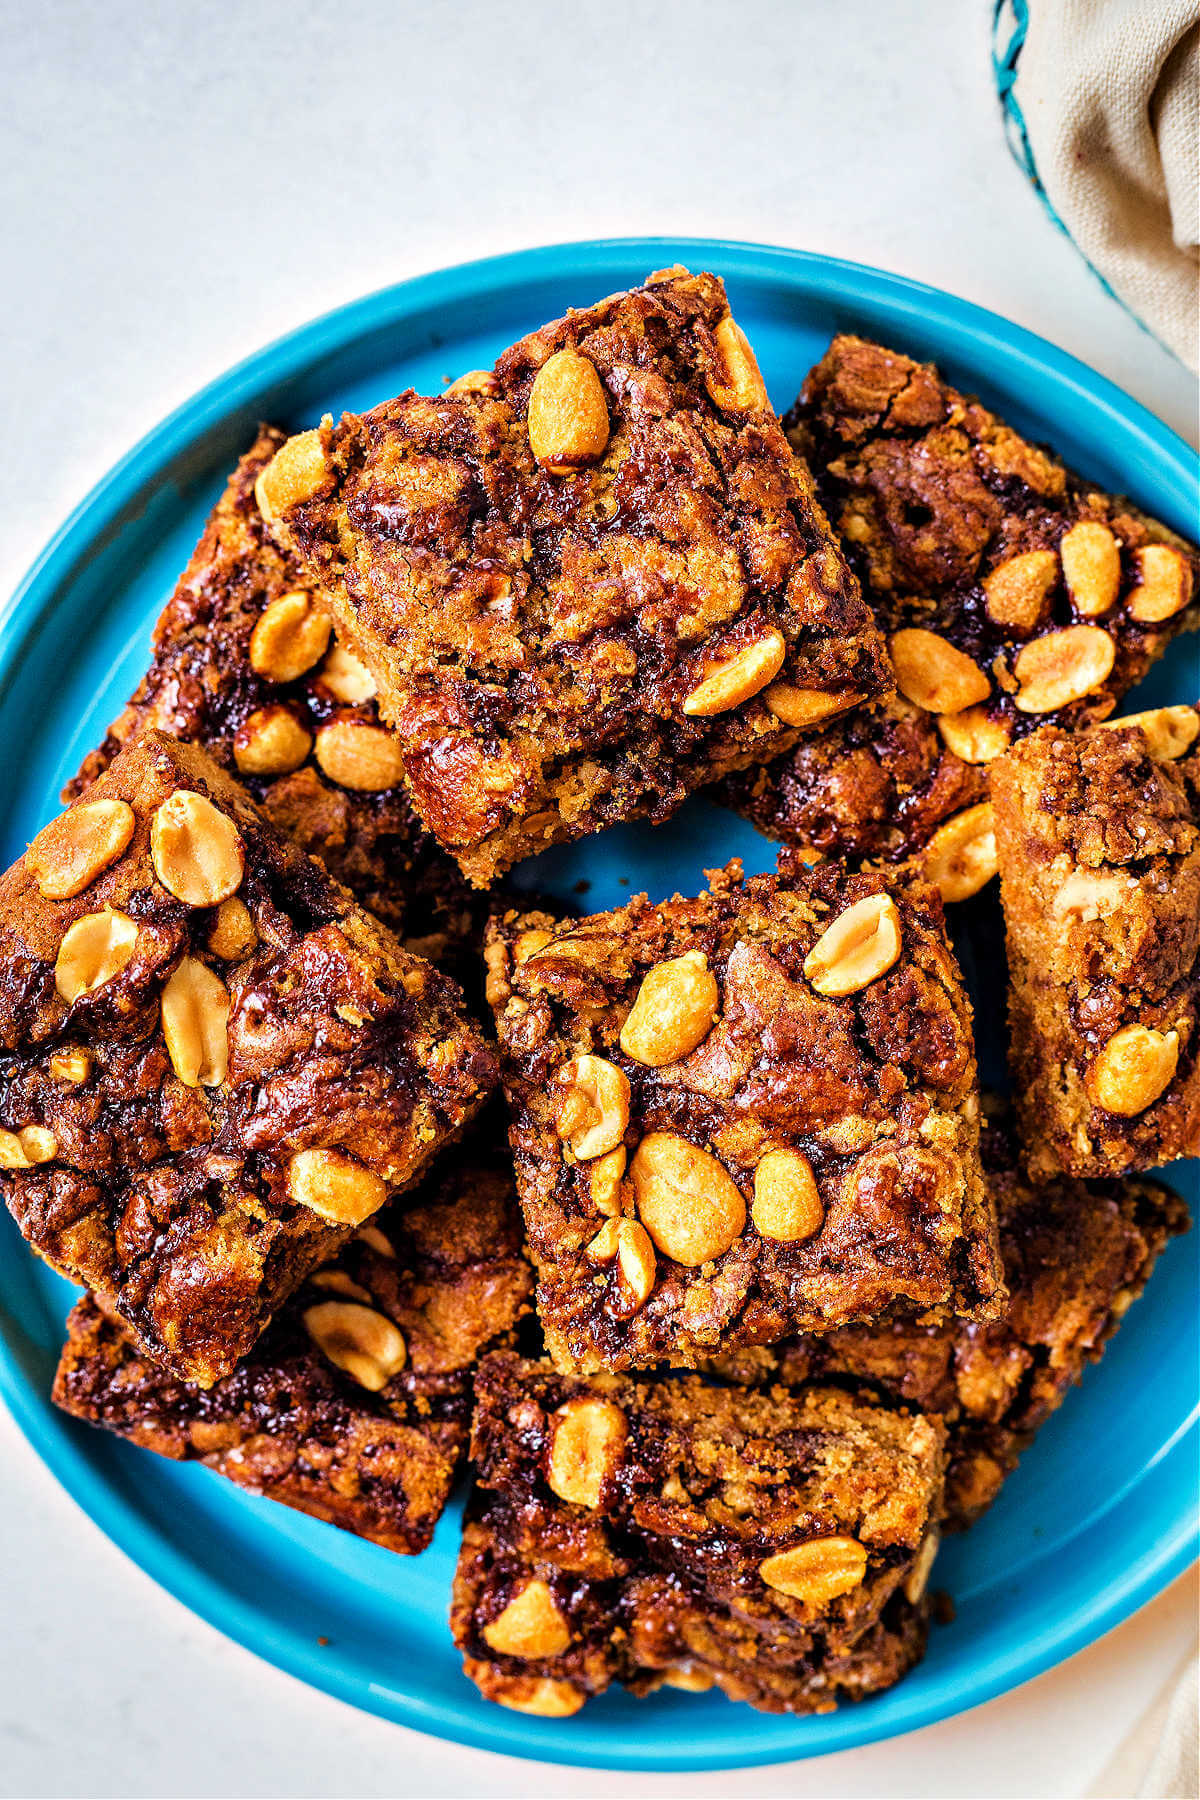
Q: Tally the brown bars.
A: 9